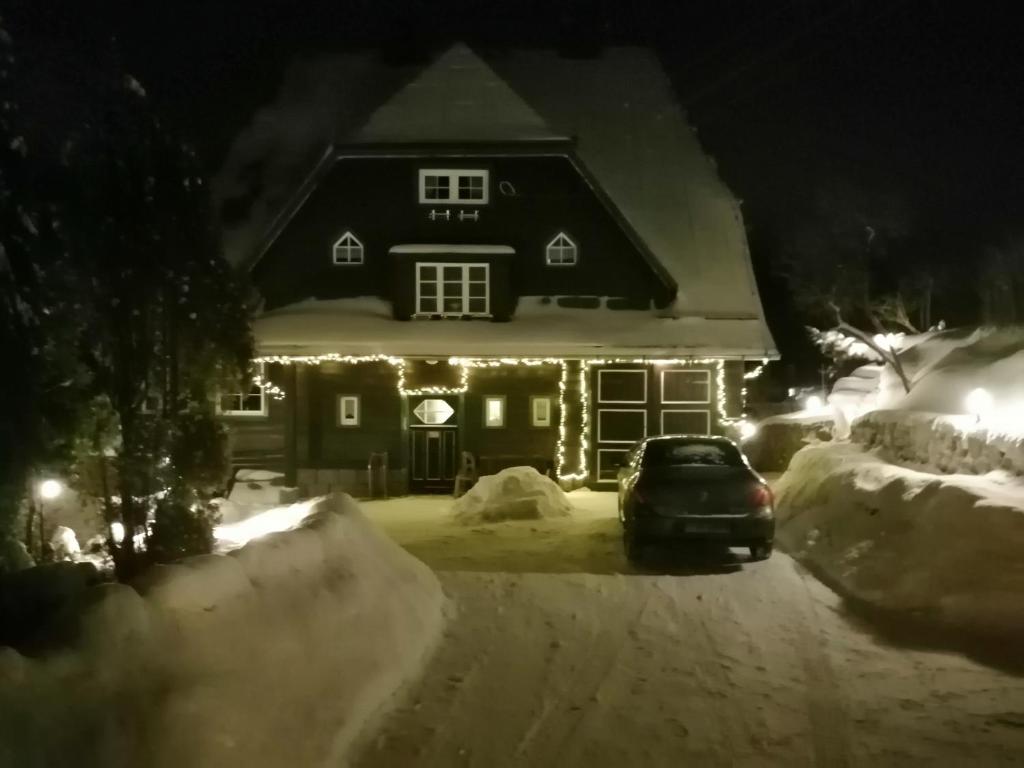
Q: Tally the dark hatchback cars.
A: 1